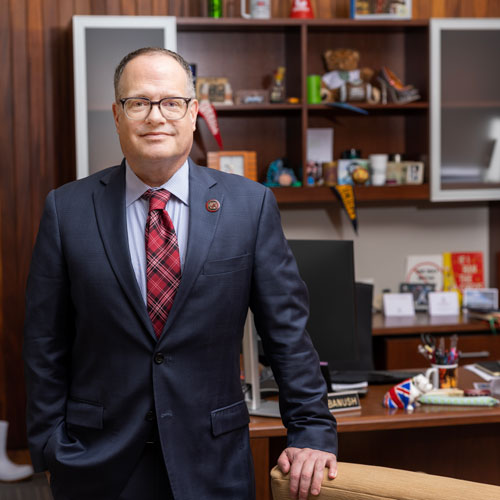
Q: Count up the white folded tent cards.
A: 2